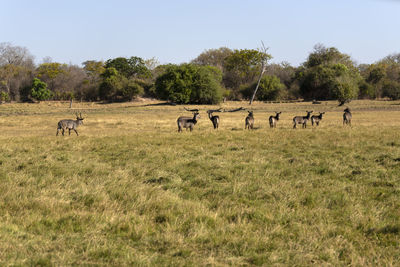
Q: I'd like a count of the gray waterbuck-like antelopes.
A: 8